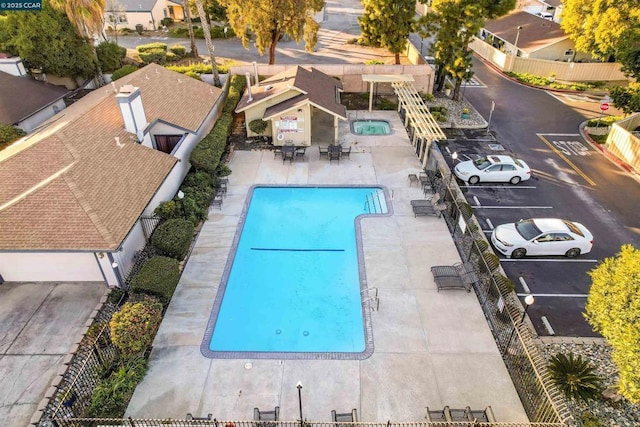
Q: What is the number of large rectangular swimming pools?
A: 1